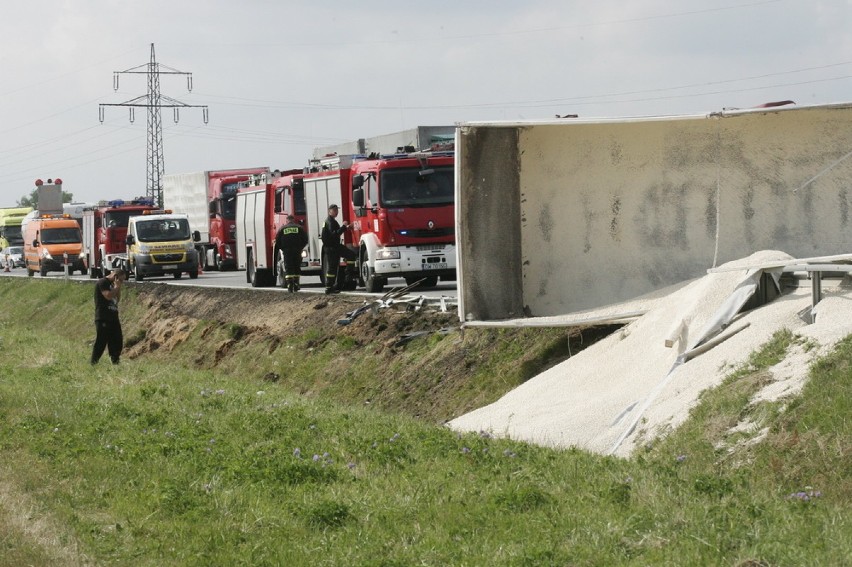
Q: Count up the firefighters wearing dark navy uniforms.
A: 2